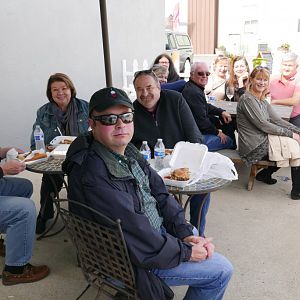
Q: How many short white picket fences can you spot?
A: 1